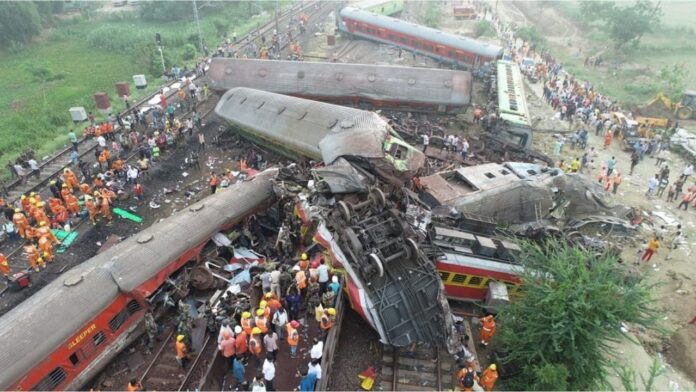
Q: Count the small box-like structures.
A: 4